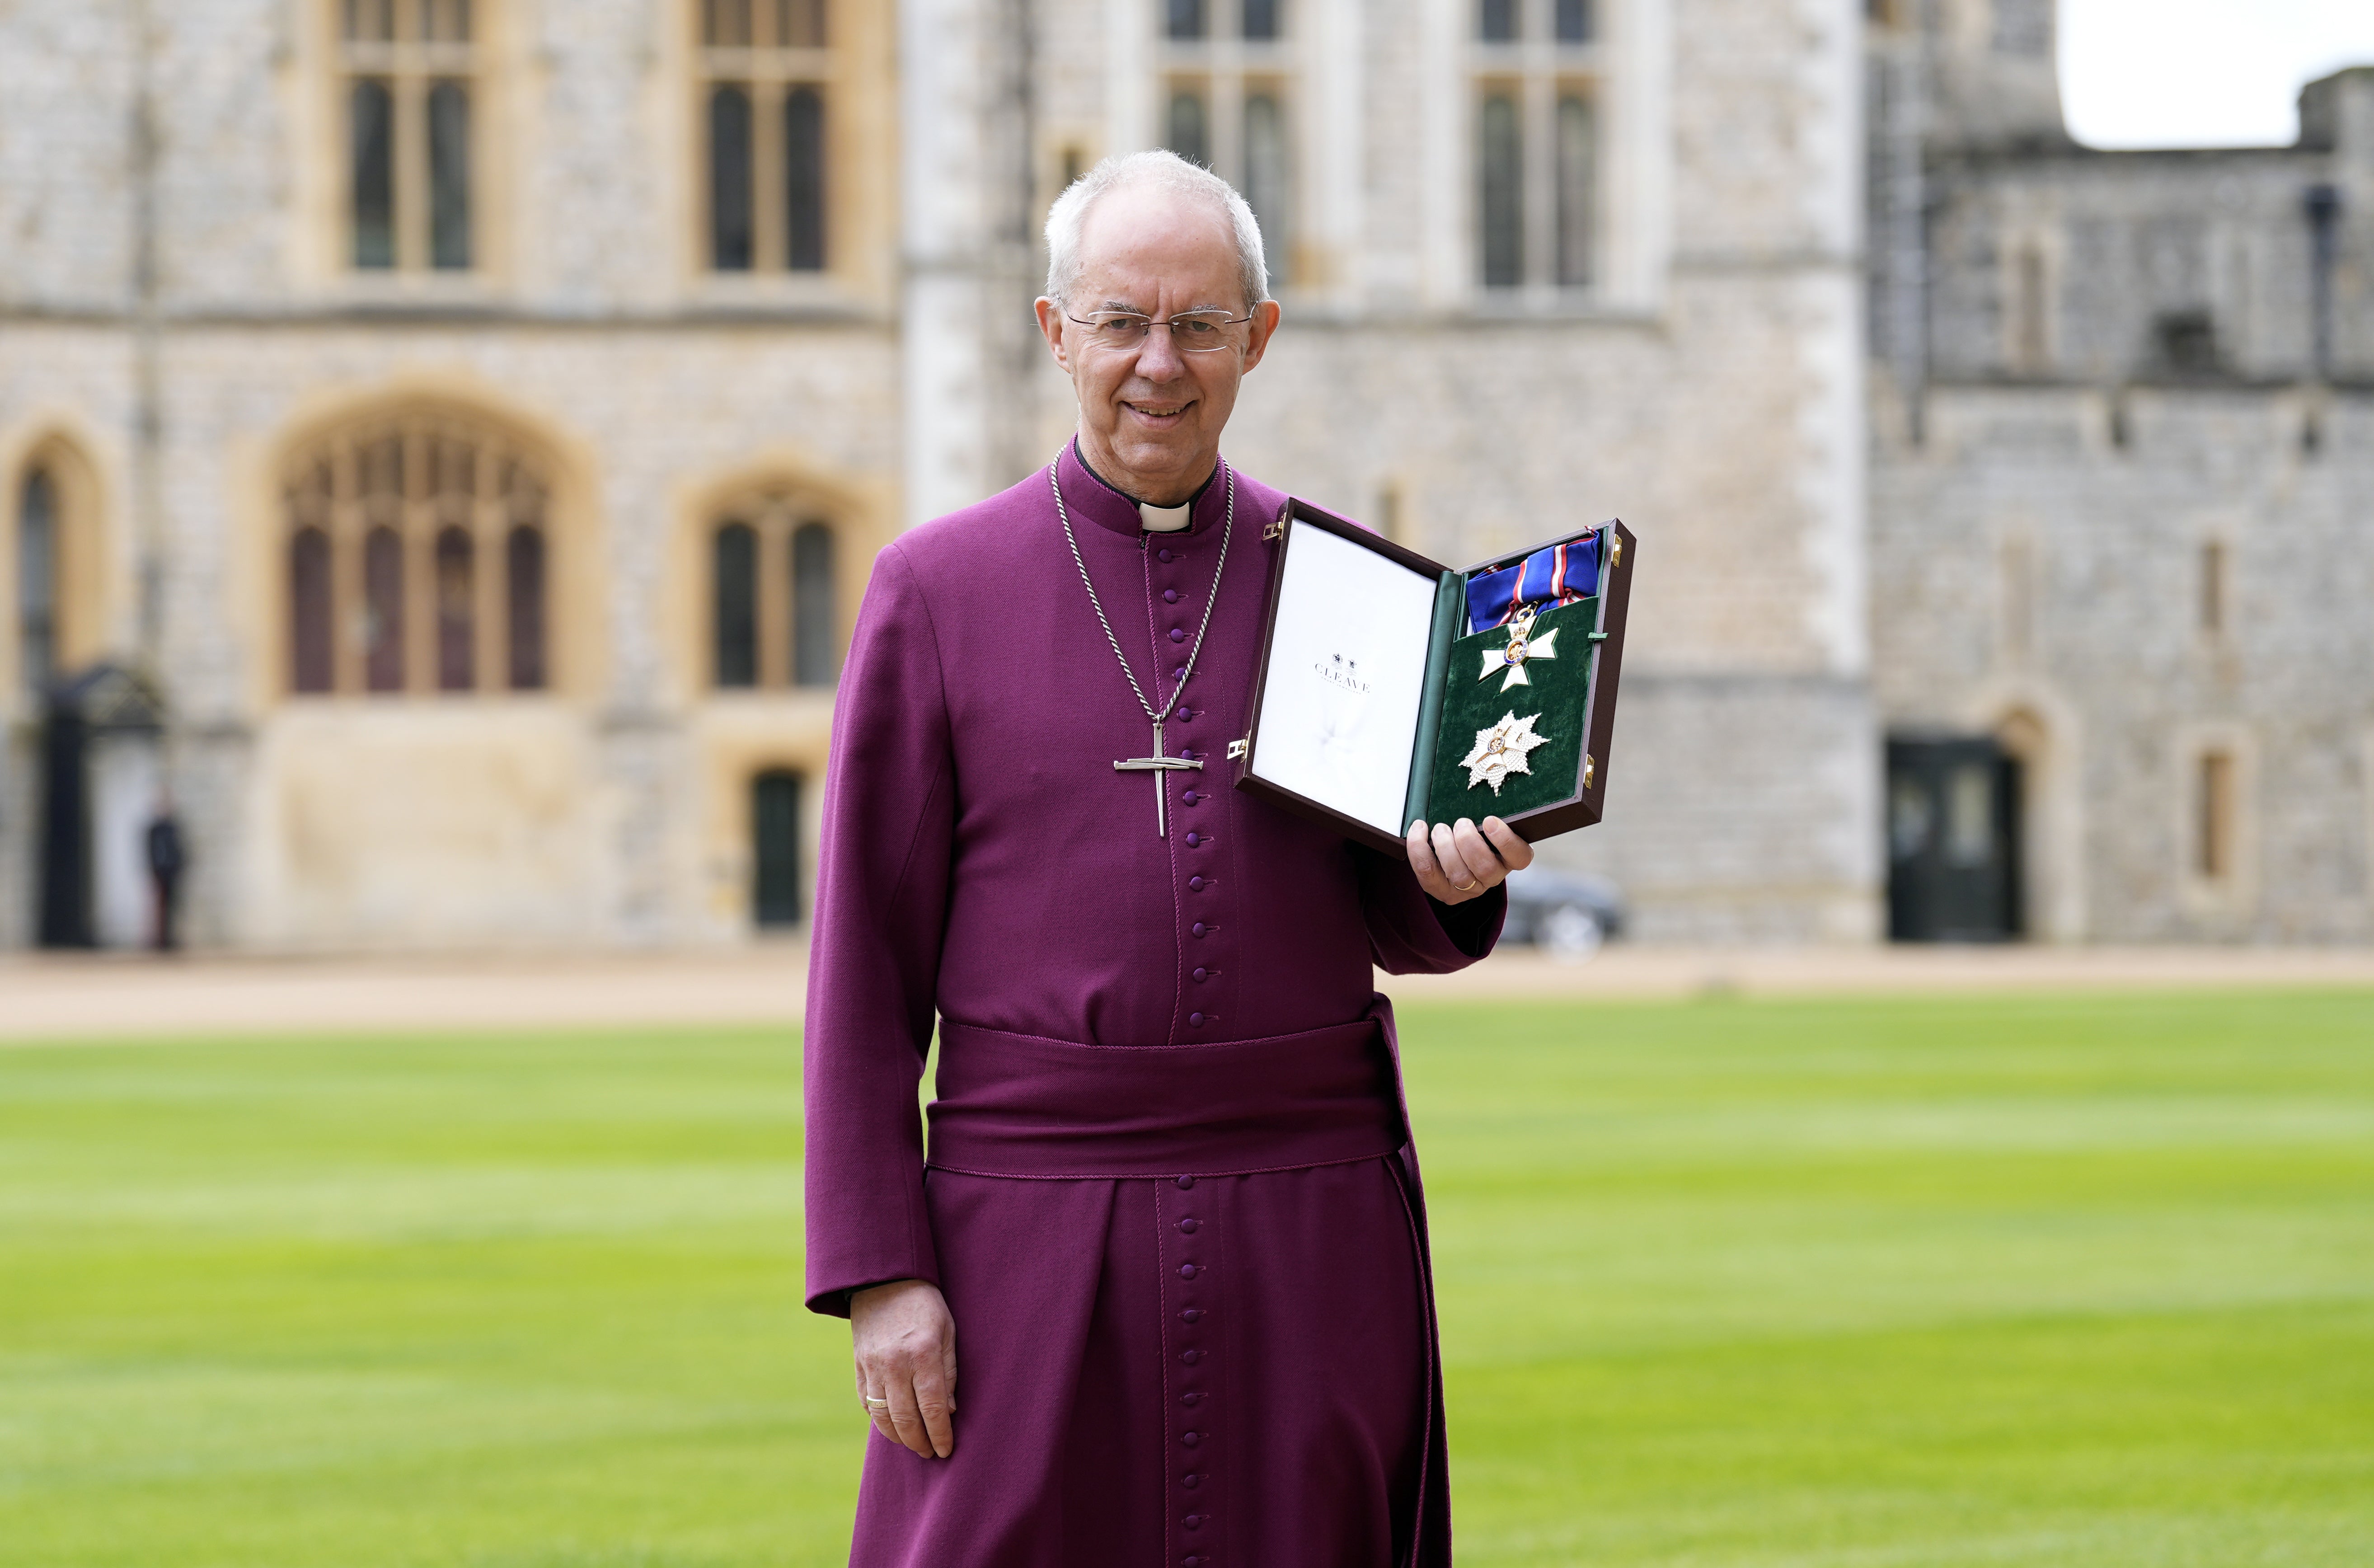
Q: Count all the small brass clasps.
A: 4